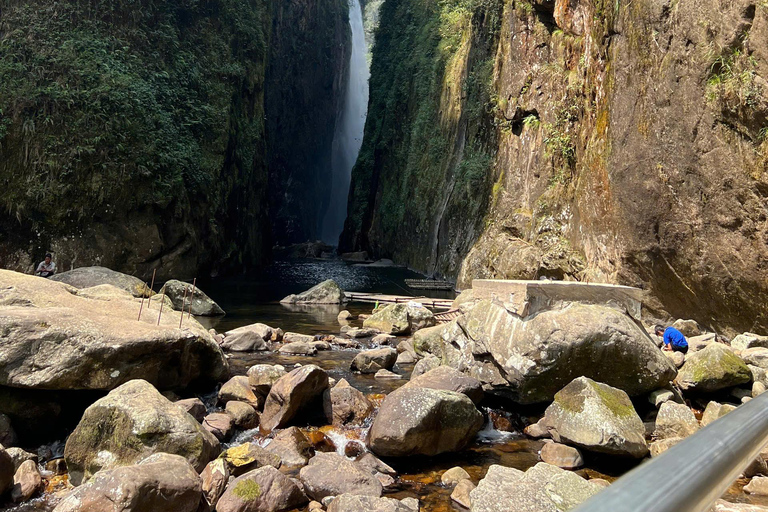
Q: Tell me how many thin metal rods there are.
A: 5